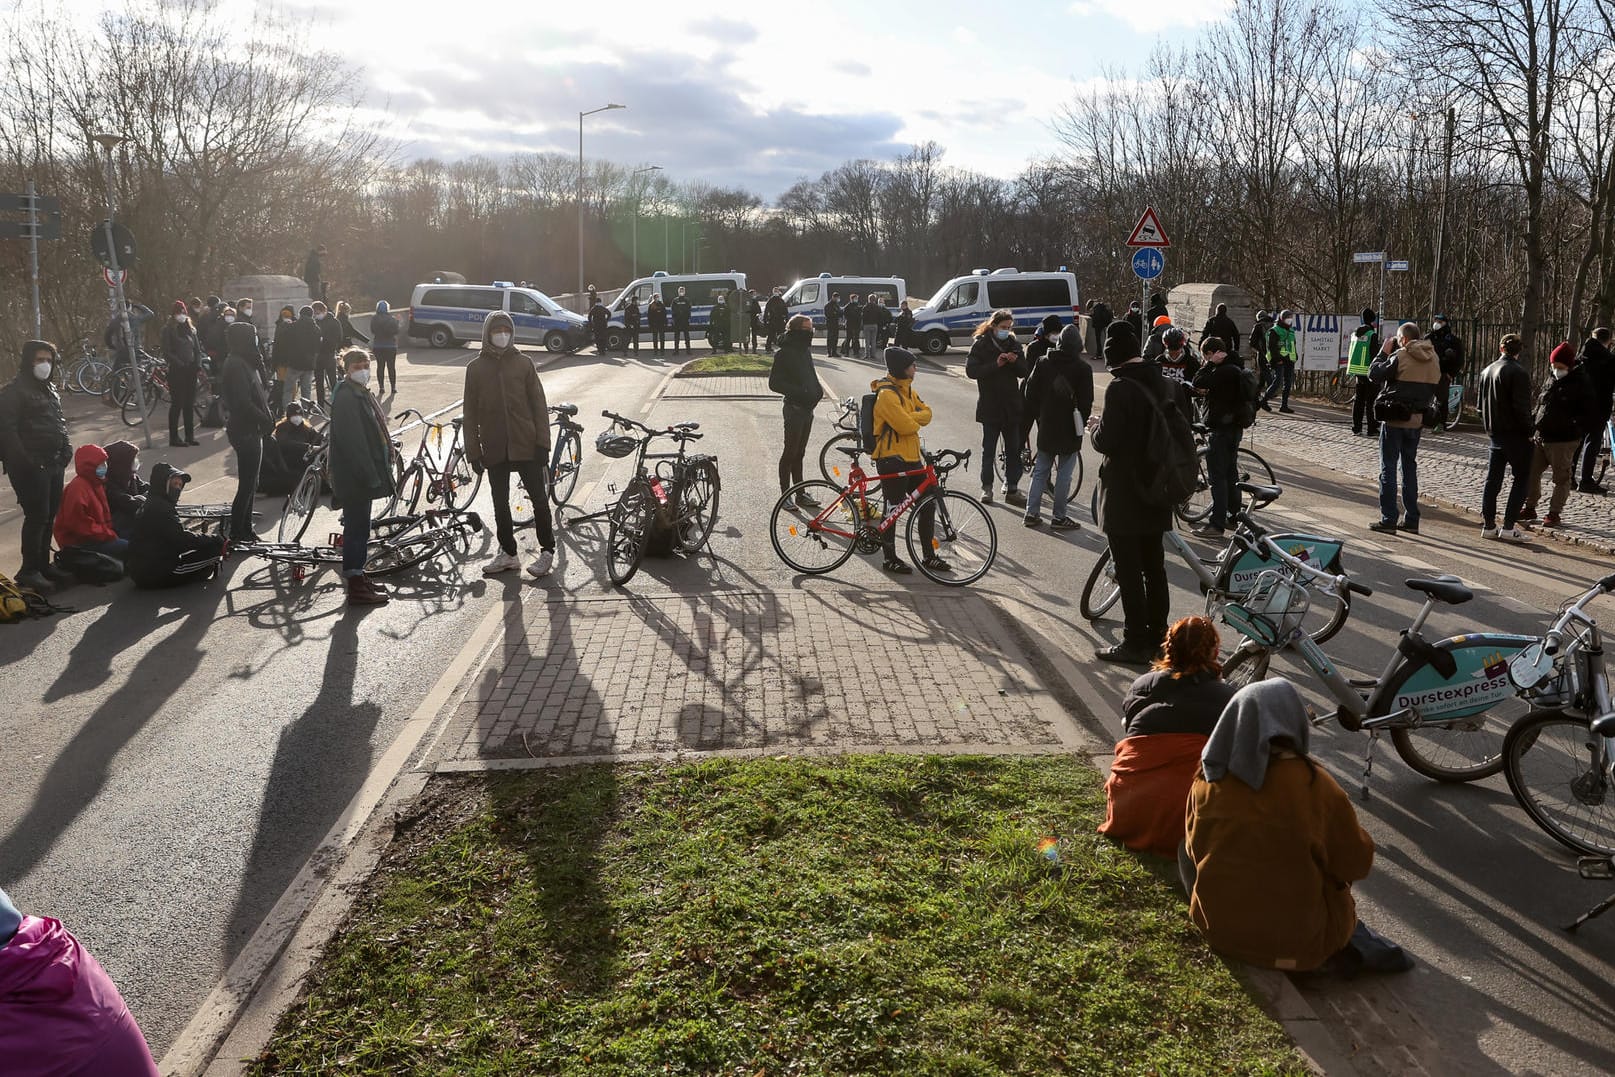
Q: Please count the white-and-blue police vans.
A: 4